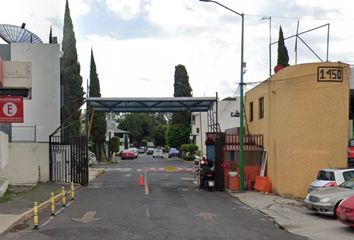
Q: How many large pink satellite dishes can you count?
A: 0